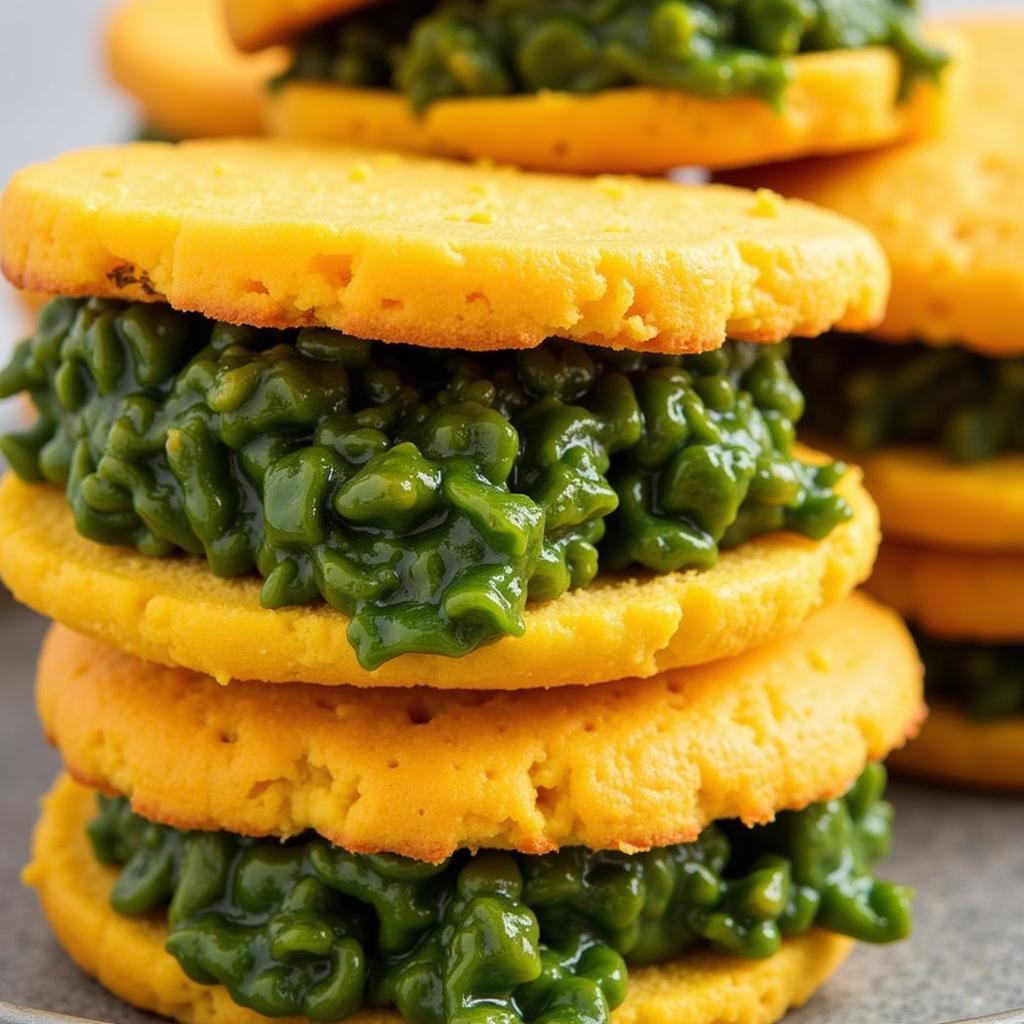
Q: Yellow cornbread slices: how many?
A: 11